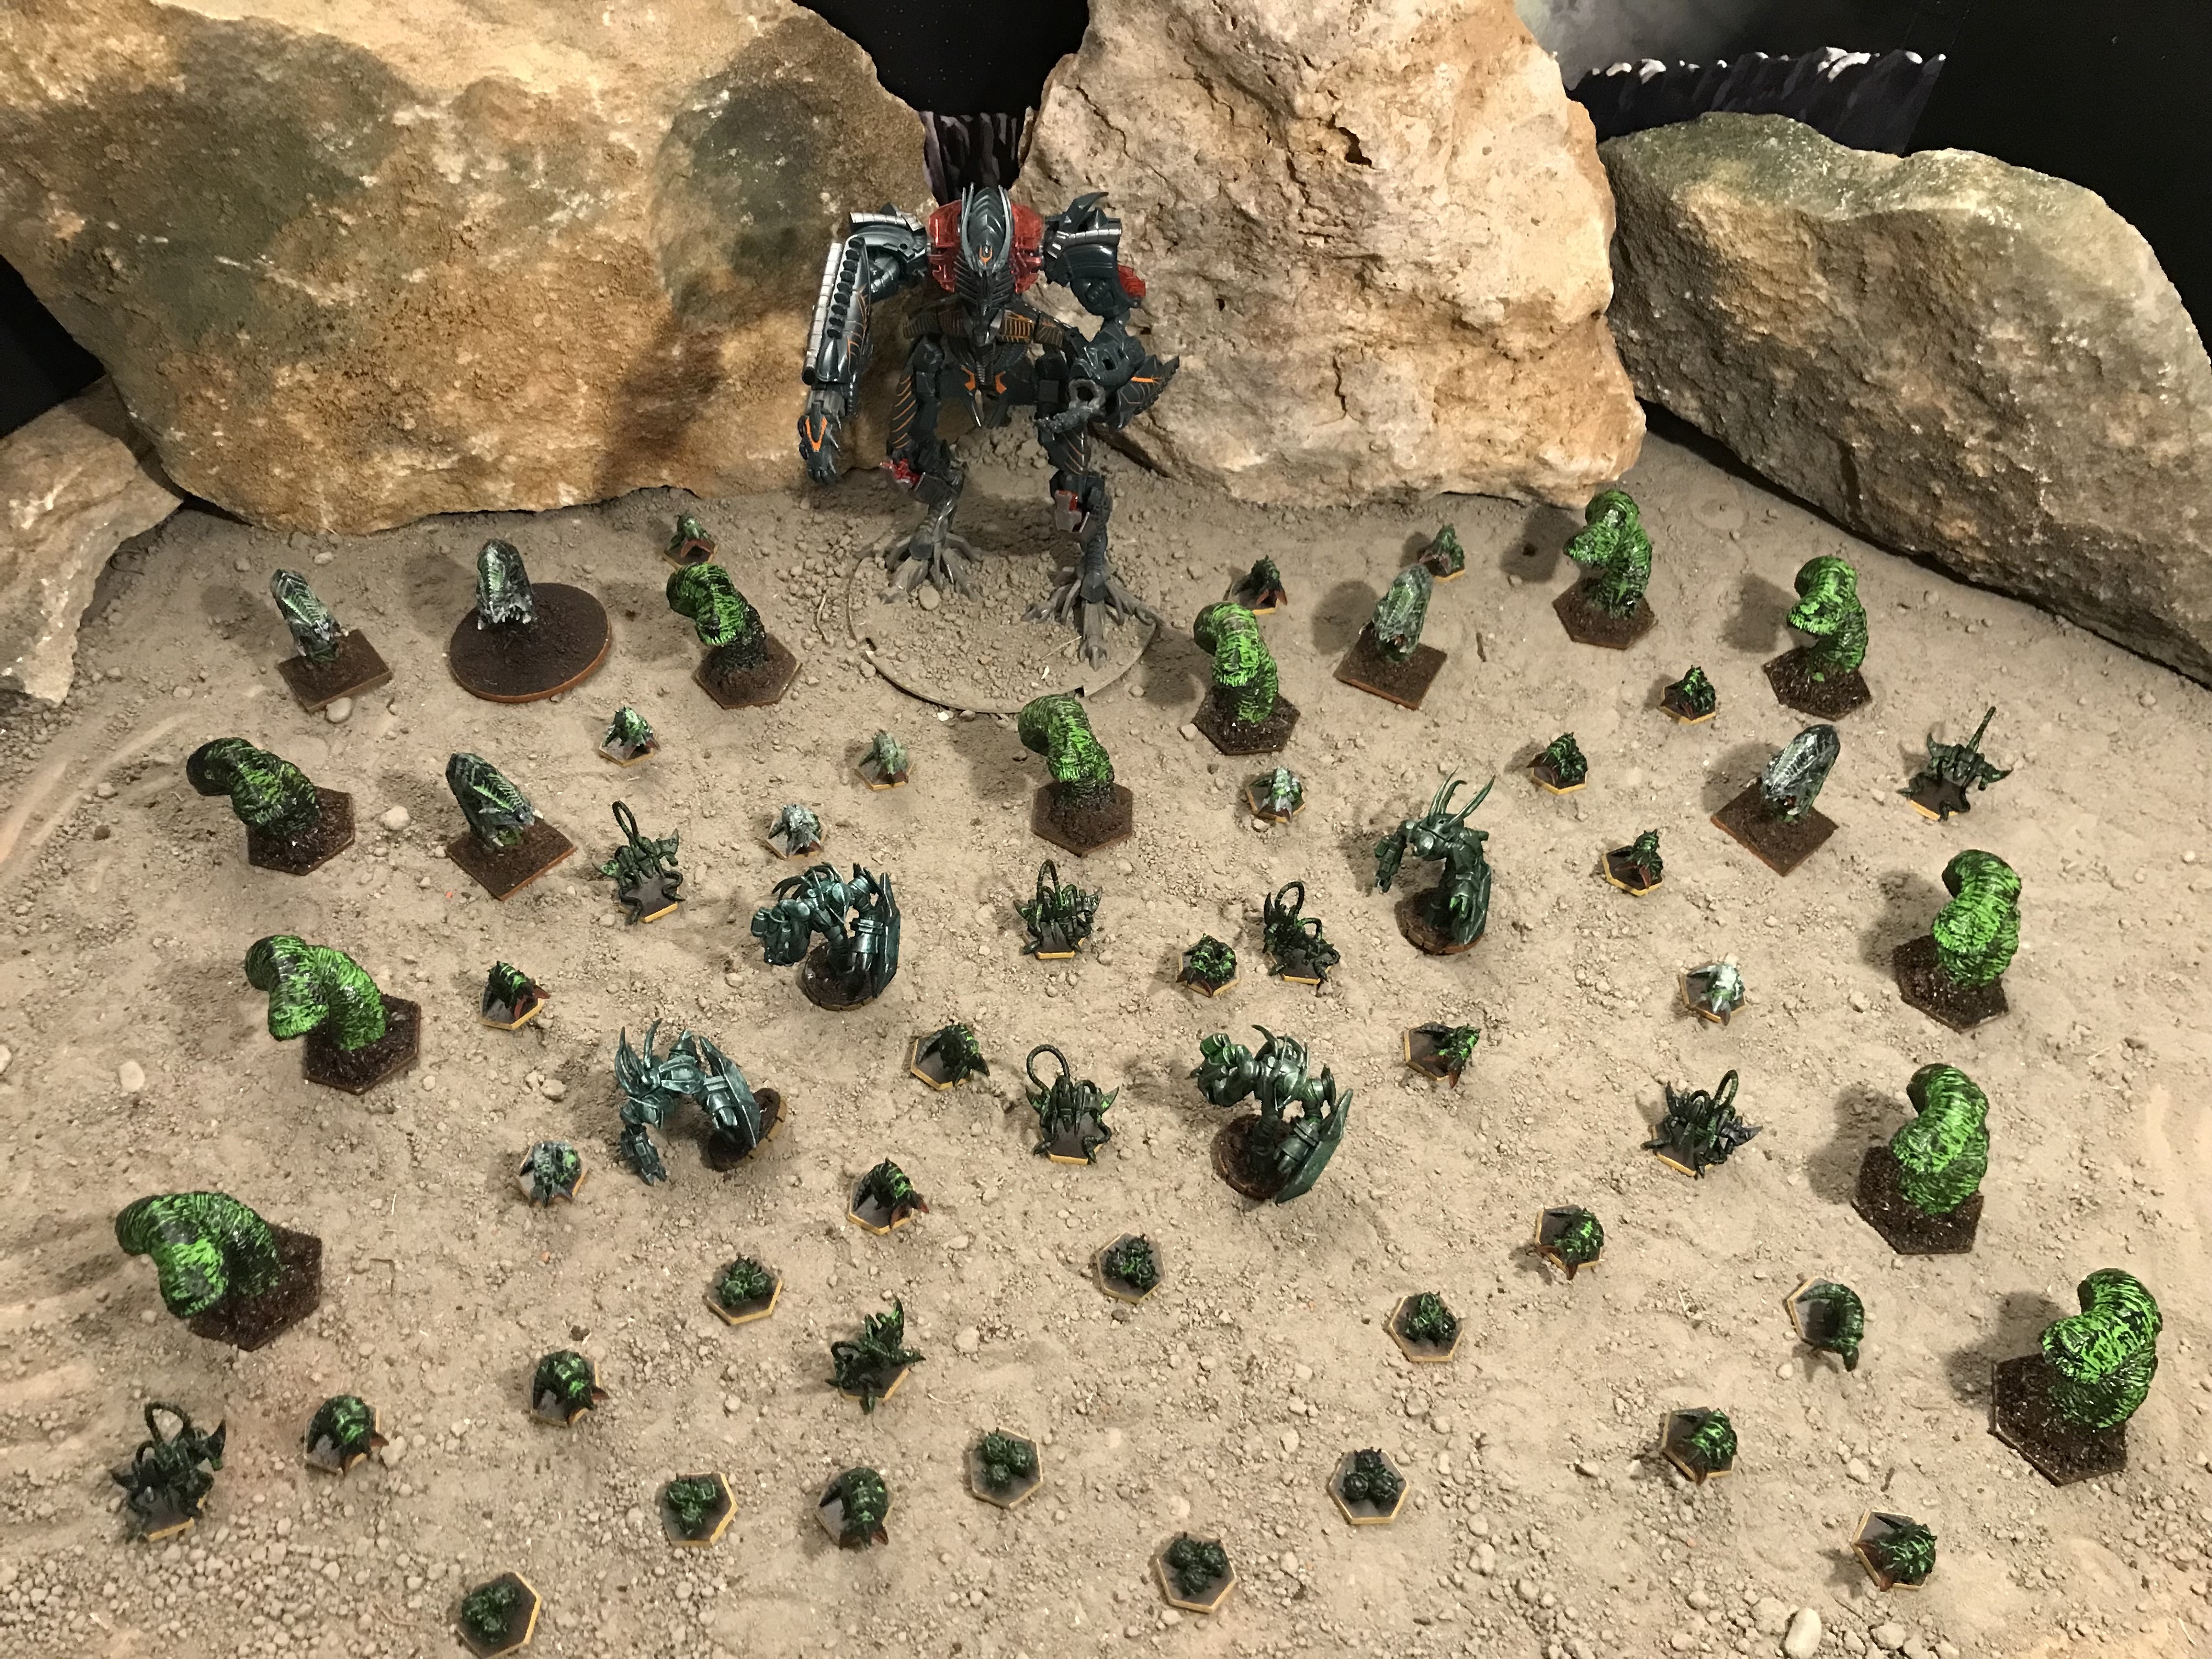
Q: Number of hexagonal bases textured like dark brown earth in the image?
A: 11